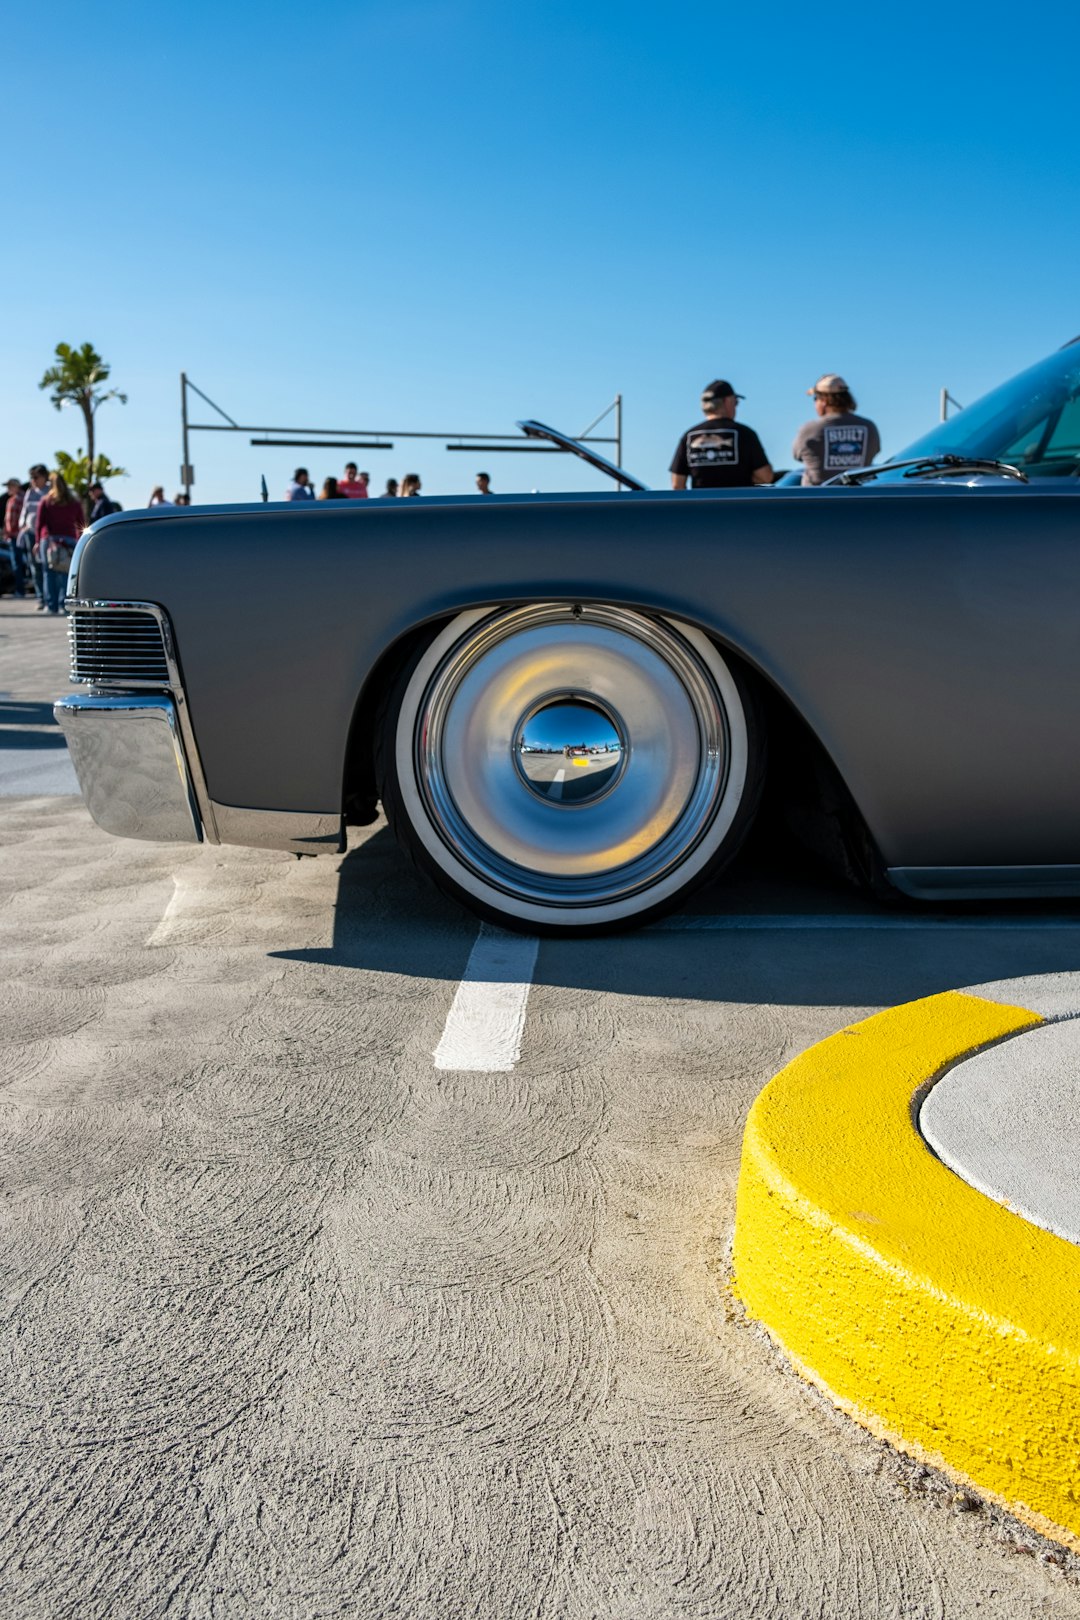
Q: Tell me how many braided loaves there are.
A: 0